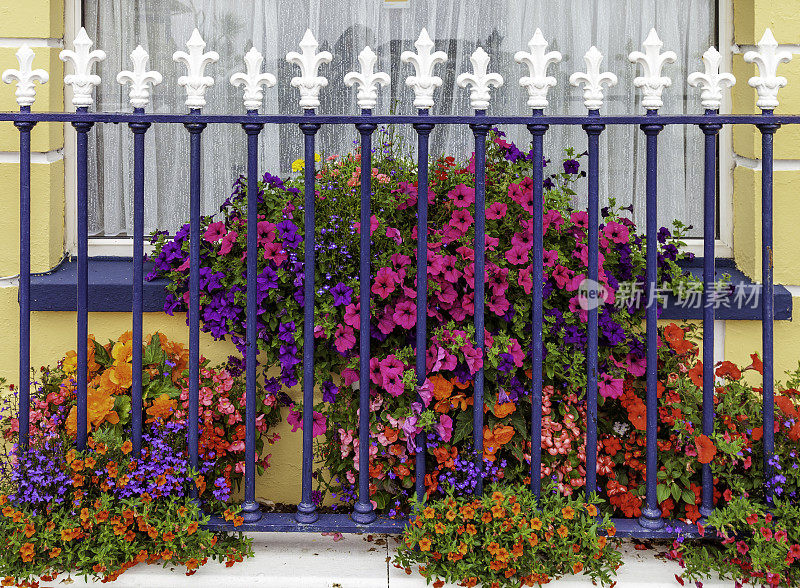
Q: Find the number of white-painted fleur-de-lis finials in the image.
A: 14